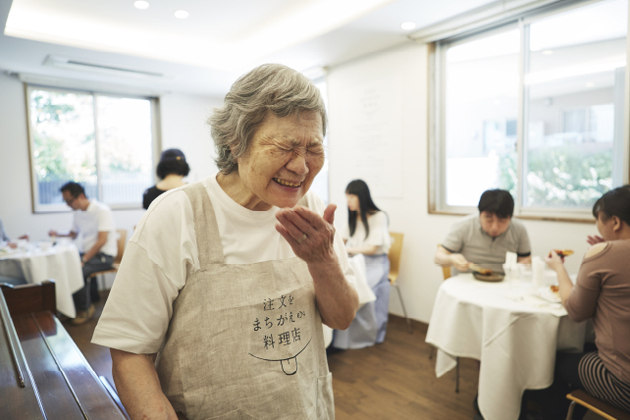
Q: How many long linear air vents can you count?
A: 1